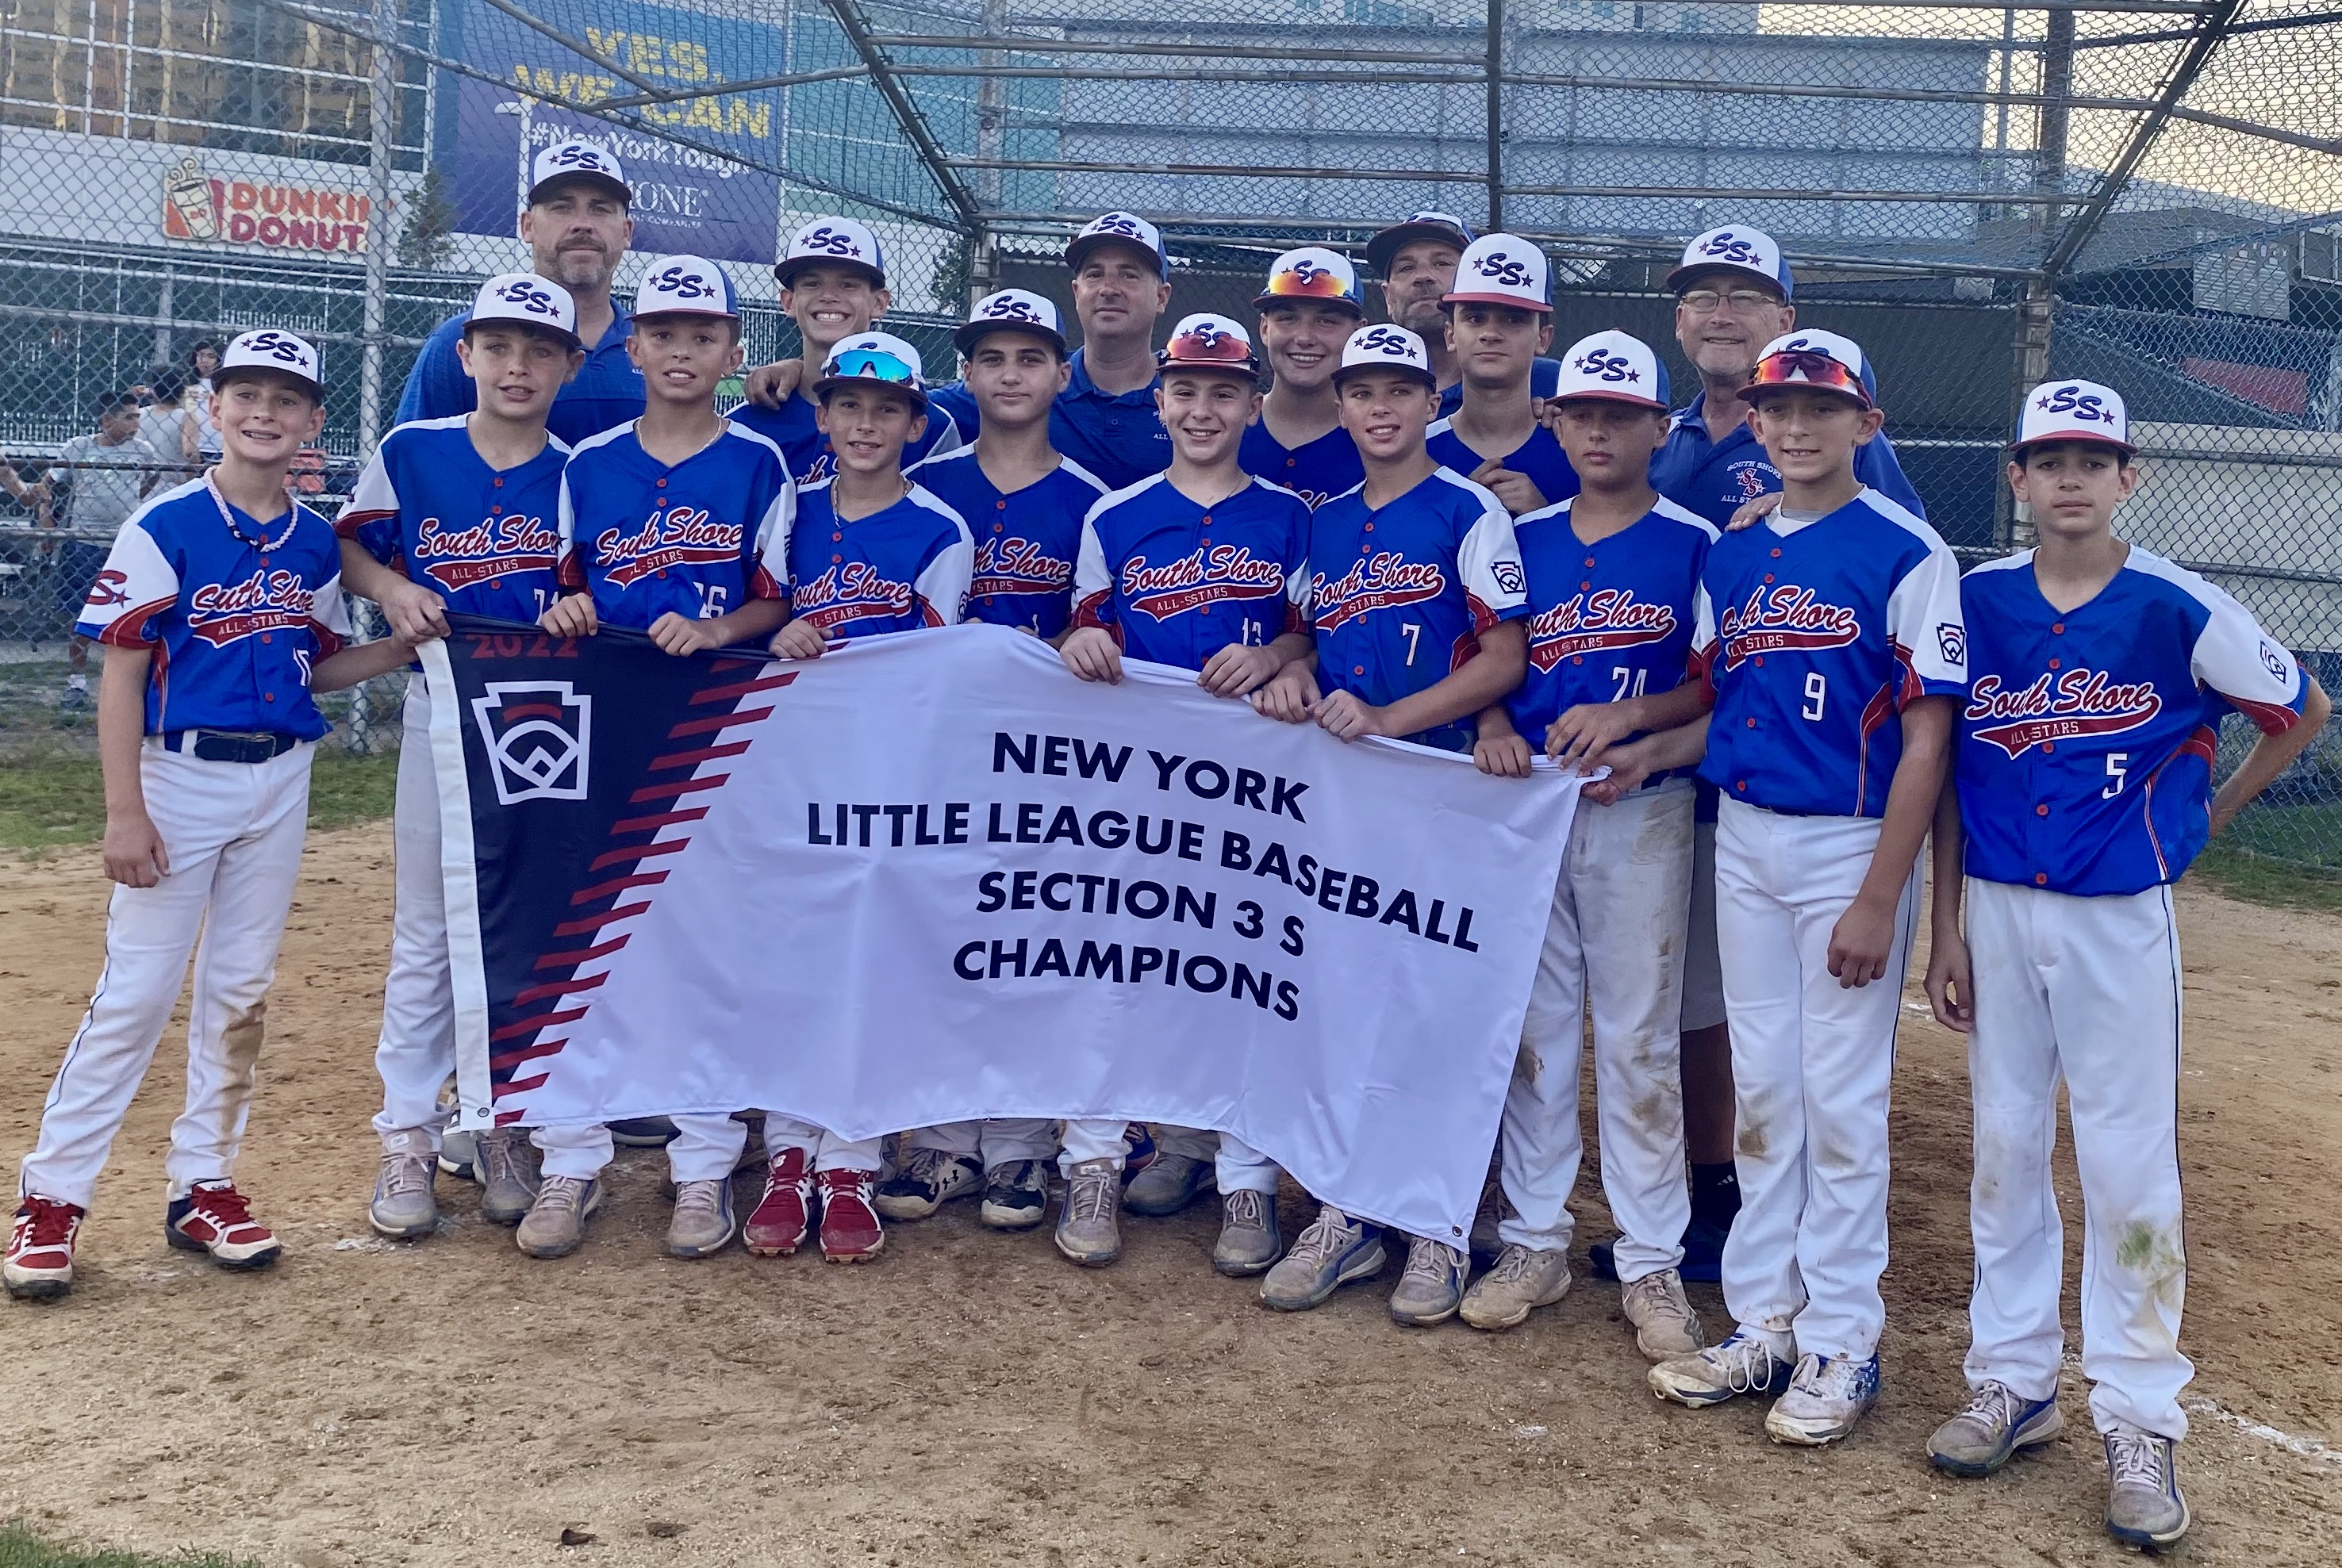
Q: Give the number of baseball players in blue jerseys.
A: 13